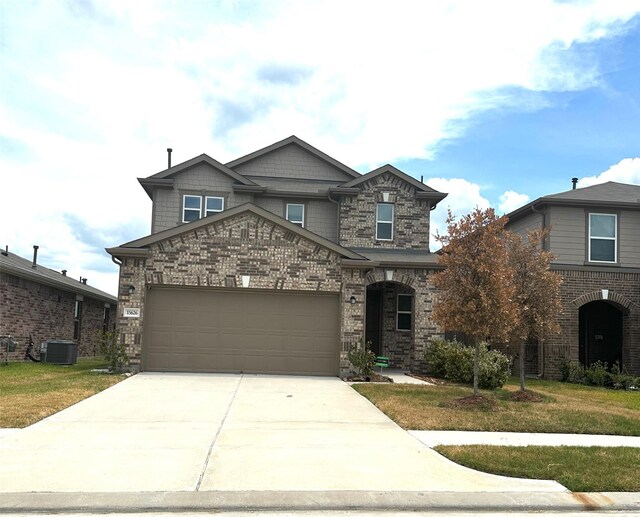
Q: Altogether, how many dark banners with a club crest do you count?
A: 0